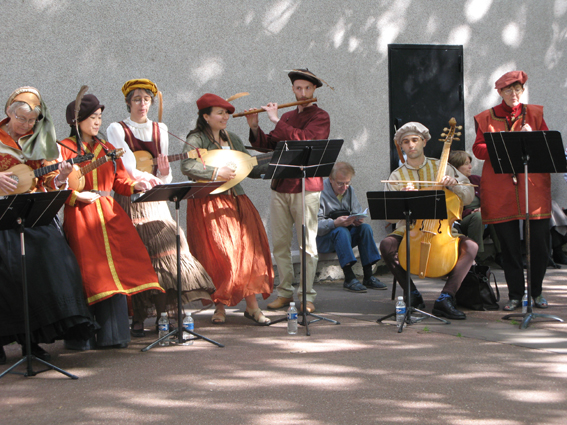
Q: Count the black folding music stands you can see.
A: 5